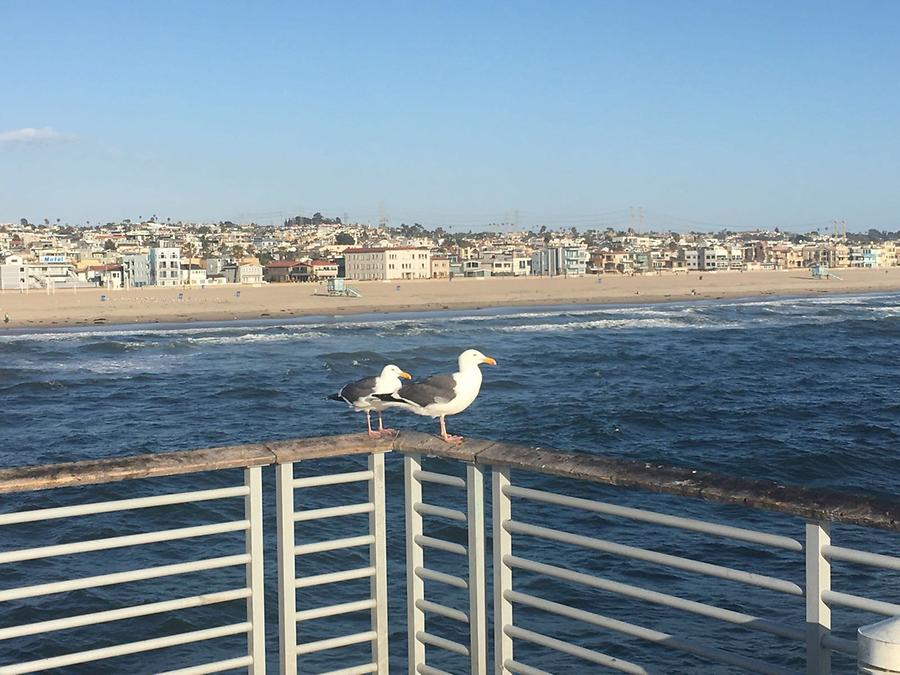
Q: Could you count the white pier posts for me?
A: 7